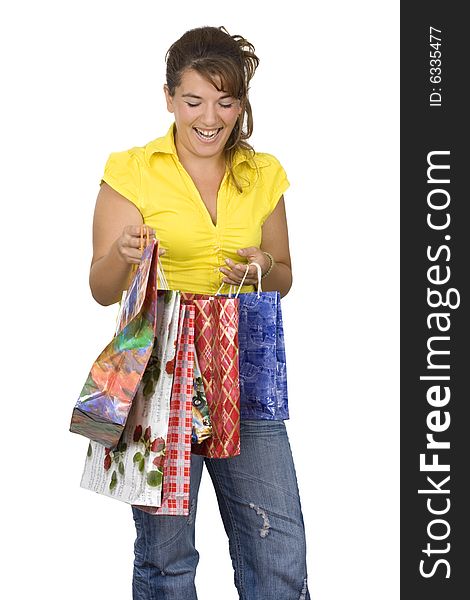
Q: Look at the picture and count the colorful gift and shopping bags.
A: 6